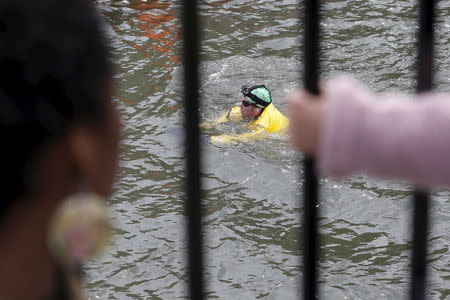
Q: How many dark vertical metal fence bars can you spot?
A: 3